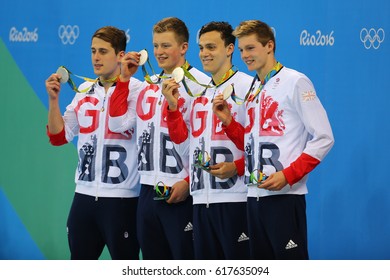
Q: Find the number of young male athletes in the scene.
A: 4